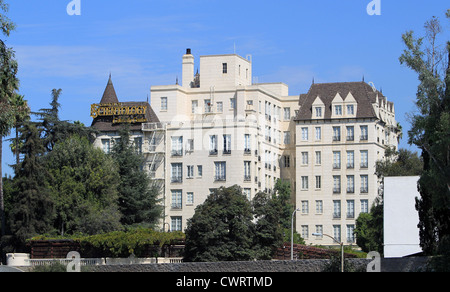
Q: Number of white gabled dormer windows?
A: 3